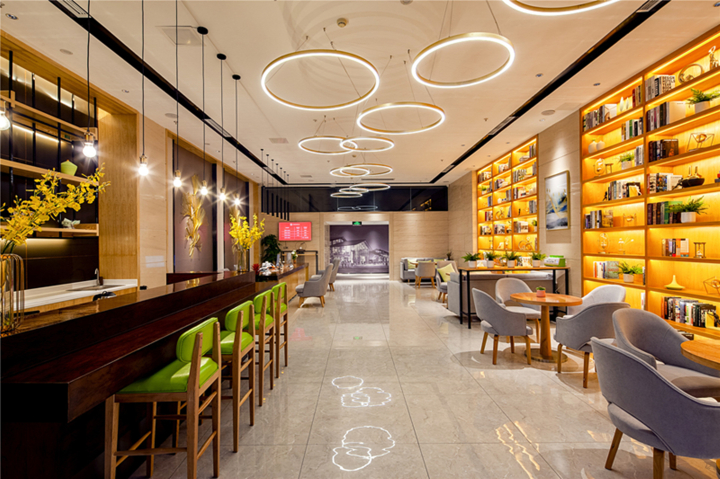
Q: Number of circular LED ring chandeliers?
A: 11